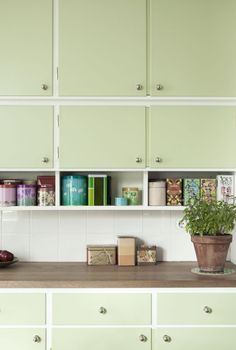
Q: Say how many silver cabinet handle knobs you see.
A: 11